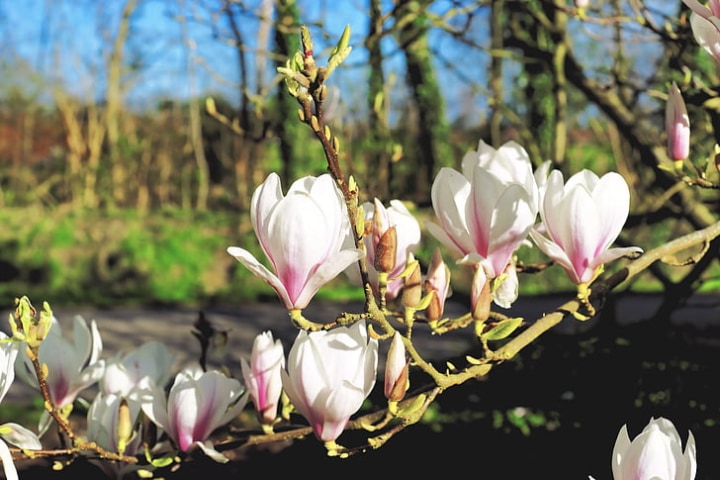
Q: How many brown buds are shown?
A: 5